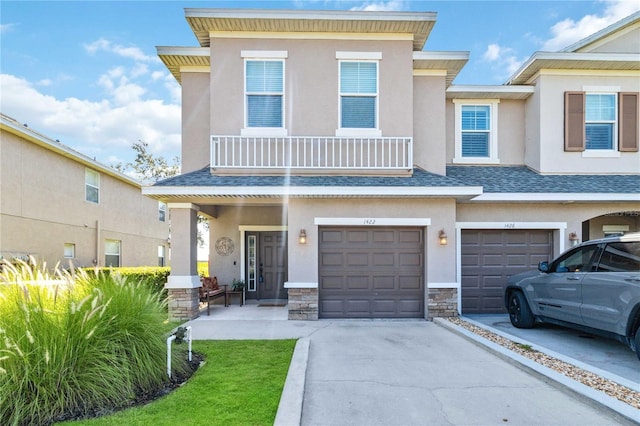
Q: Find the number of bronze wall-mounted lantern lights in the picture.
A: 3